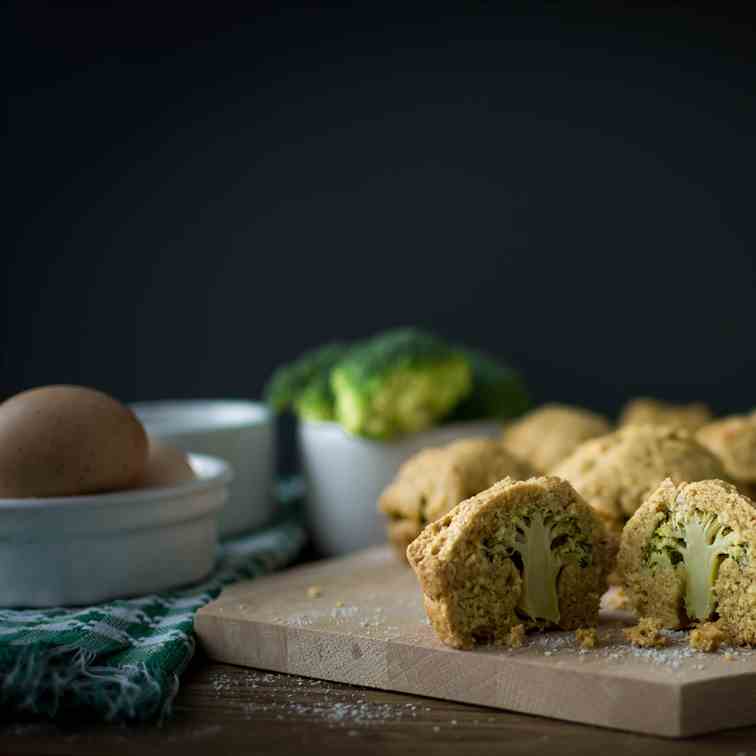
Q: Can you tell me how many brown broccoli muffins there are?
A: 7